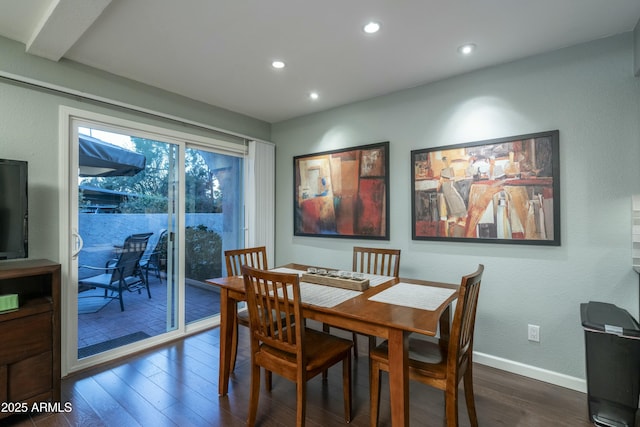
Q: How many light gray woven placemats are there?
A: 4